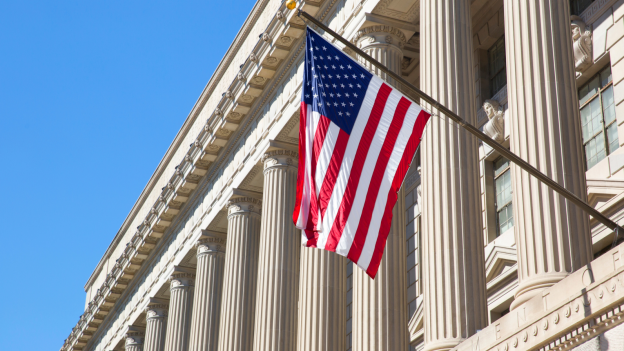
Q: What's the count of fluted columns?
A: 10